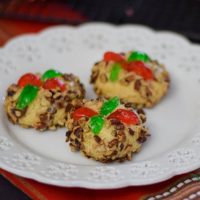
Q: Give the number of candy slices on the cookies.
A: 12